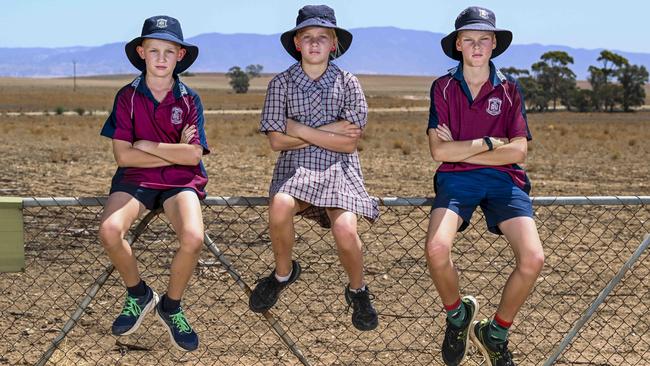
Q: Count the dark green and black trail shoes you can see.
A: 2